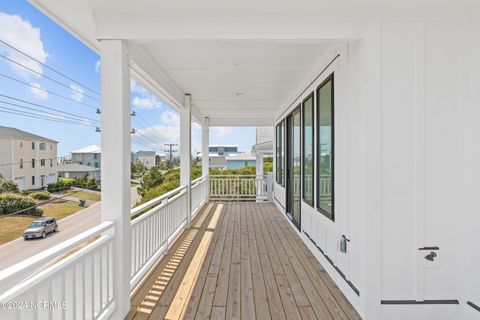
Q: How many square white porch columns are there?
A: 3